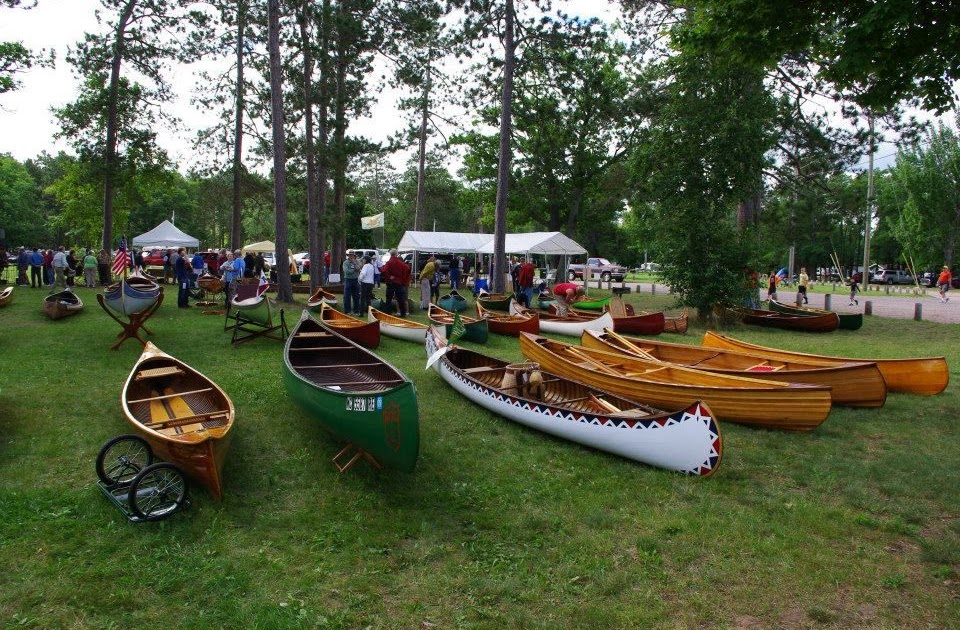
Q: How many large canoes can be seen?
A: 6